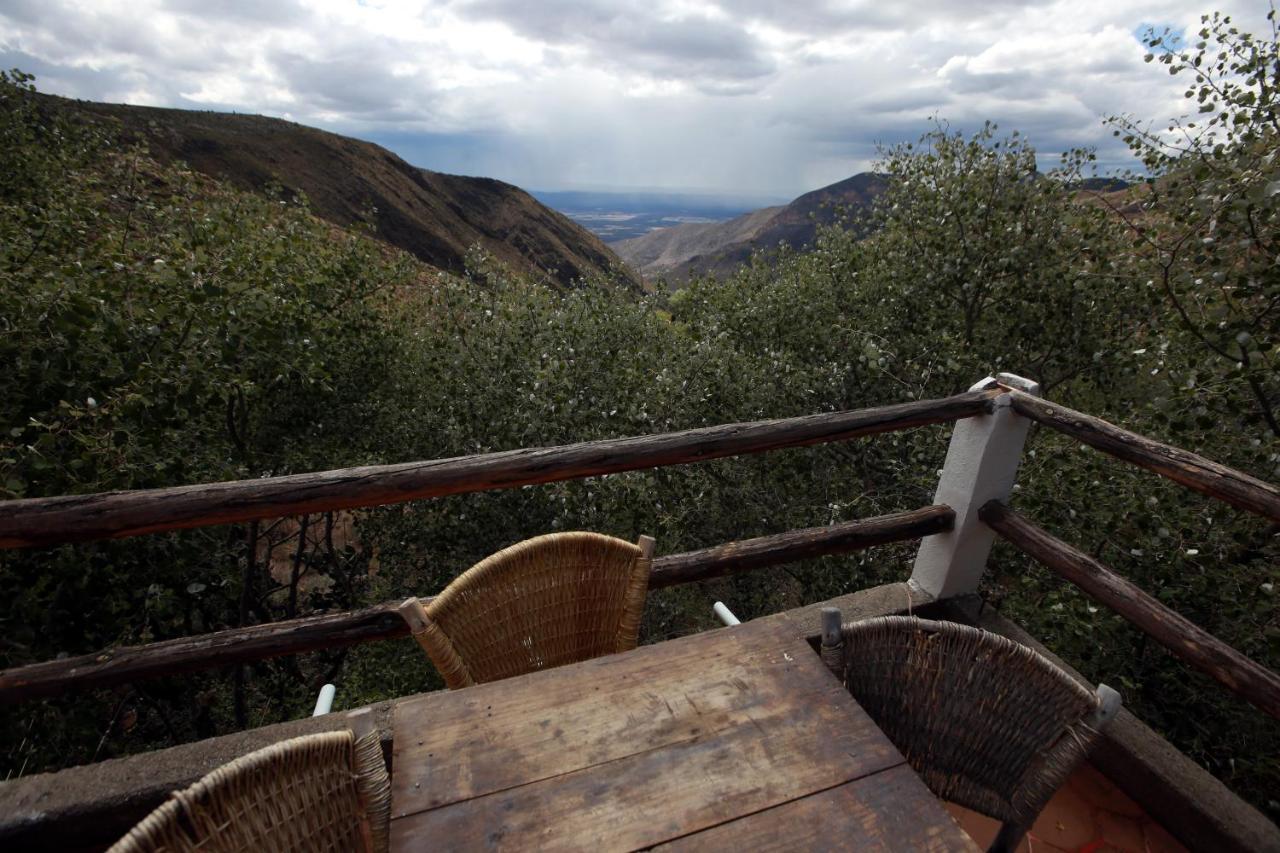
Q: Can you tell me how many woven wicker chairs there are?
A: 3